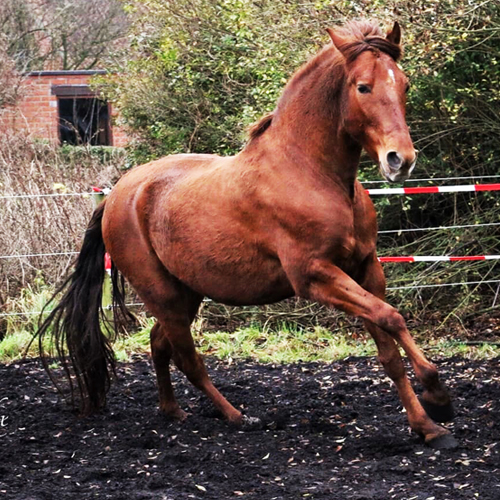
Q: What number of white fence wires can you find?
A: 3